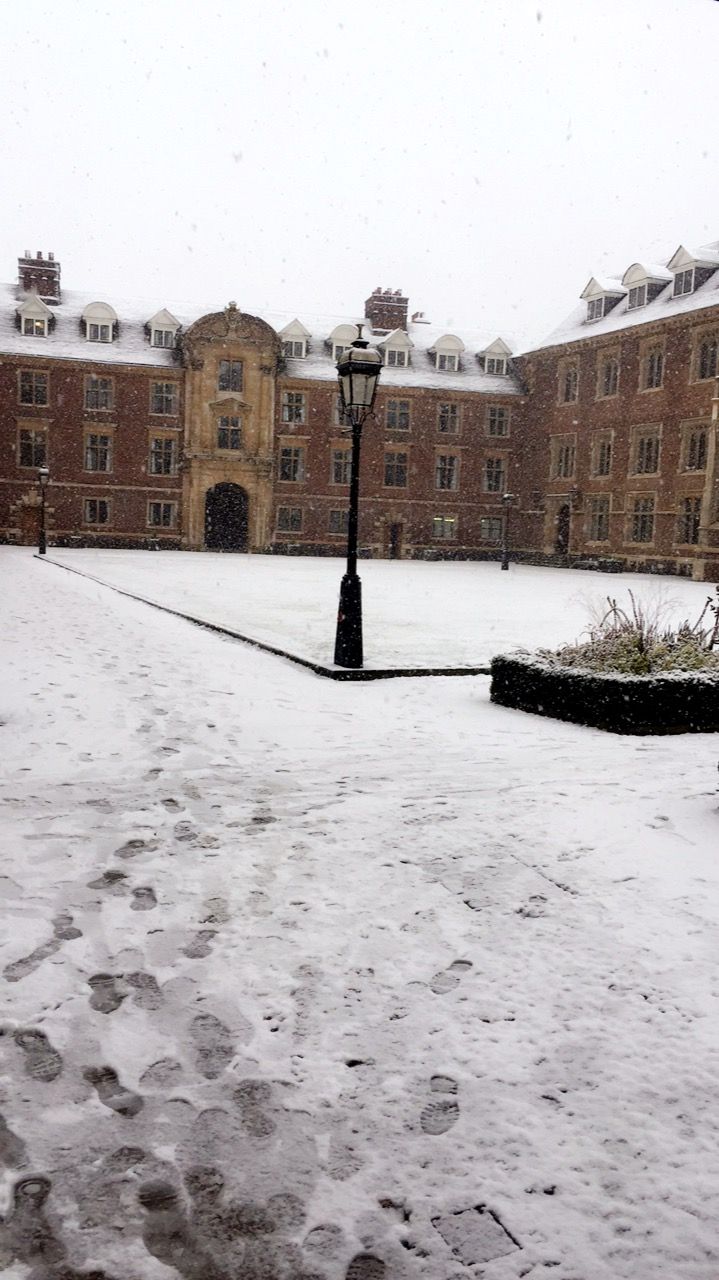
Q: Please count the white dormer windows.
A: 11